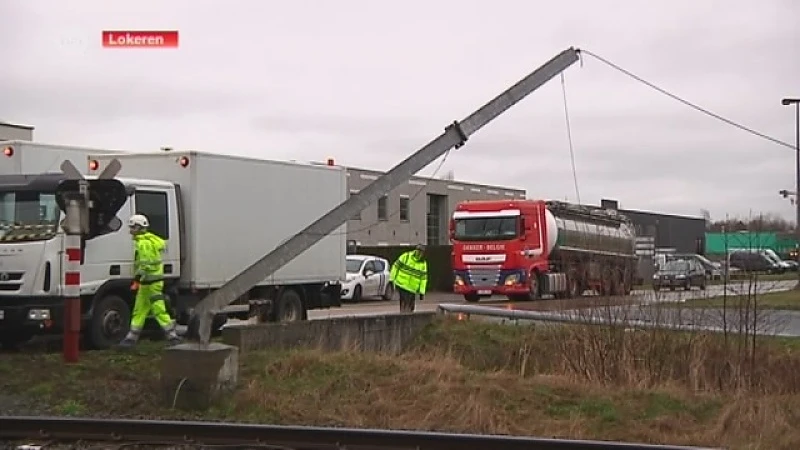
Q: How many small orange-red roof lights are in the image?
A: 4